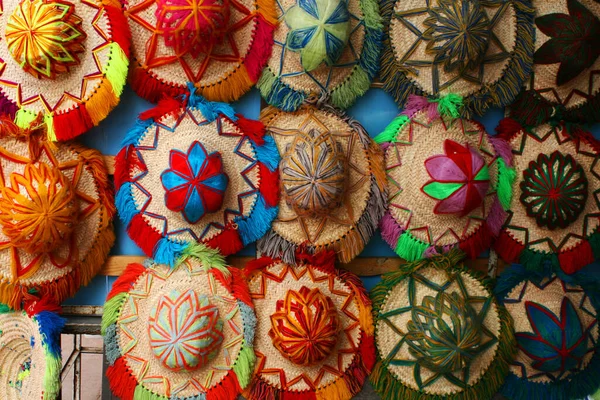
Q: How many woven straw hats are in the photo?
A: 15